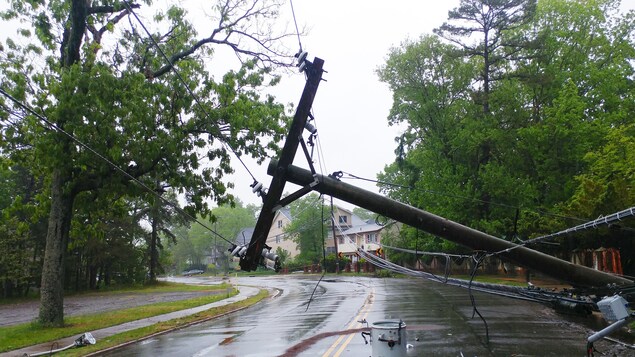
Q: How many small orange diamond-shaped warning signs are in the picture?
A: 2